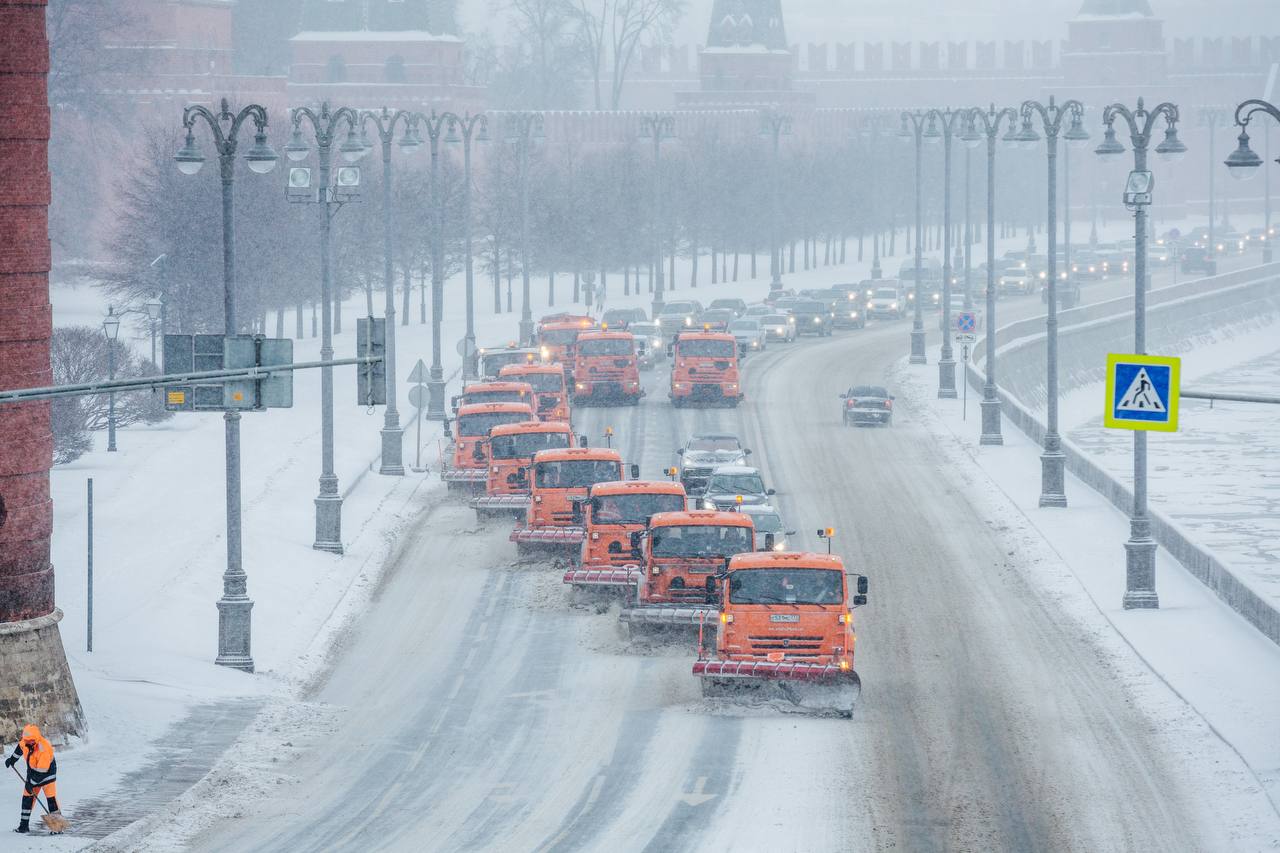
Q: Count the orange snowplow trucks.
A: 11